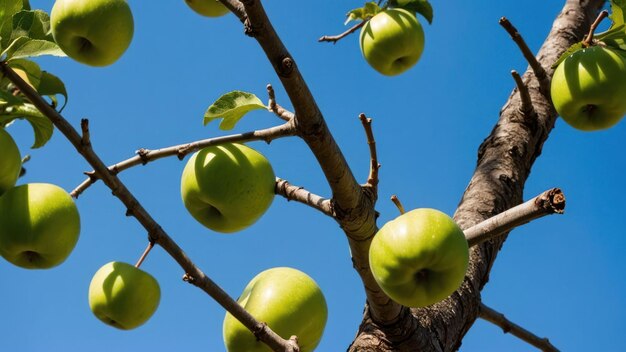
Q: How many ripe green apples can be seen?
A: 10